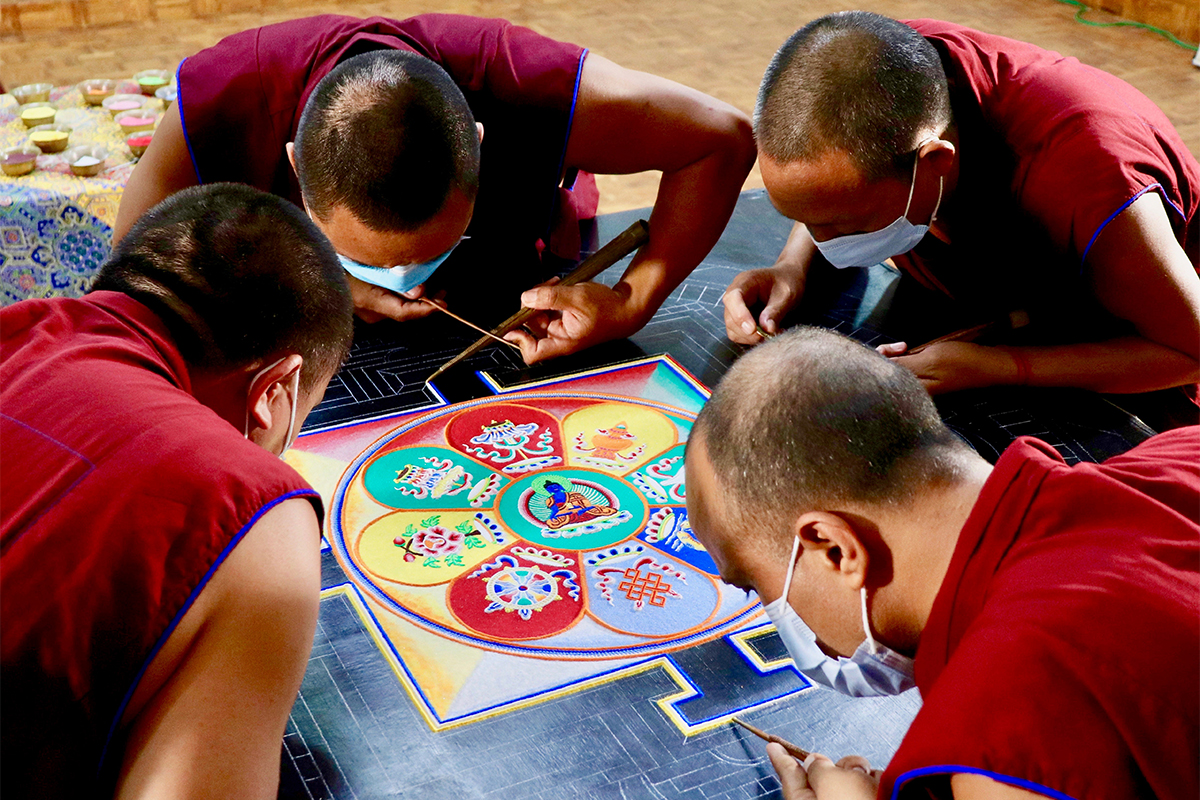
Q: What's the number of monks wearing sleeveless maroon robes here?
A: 4